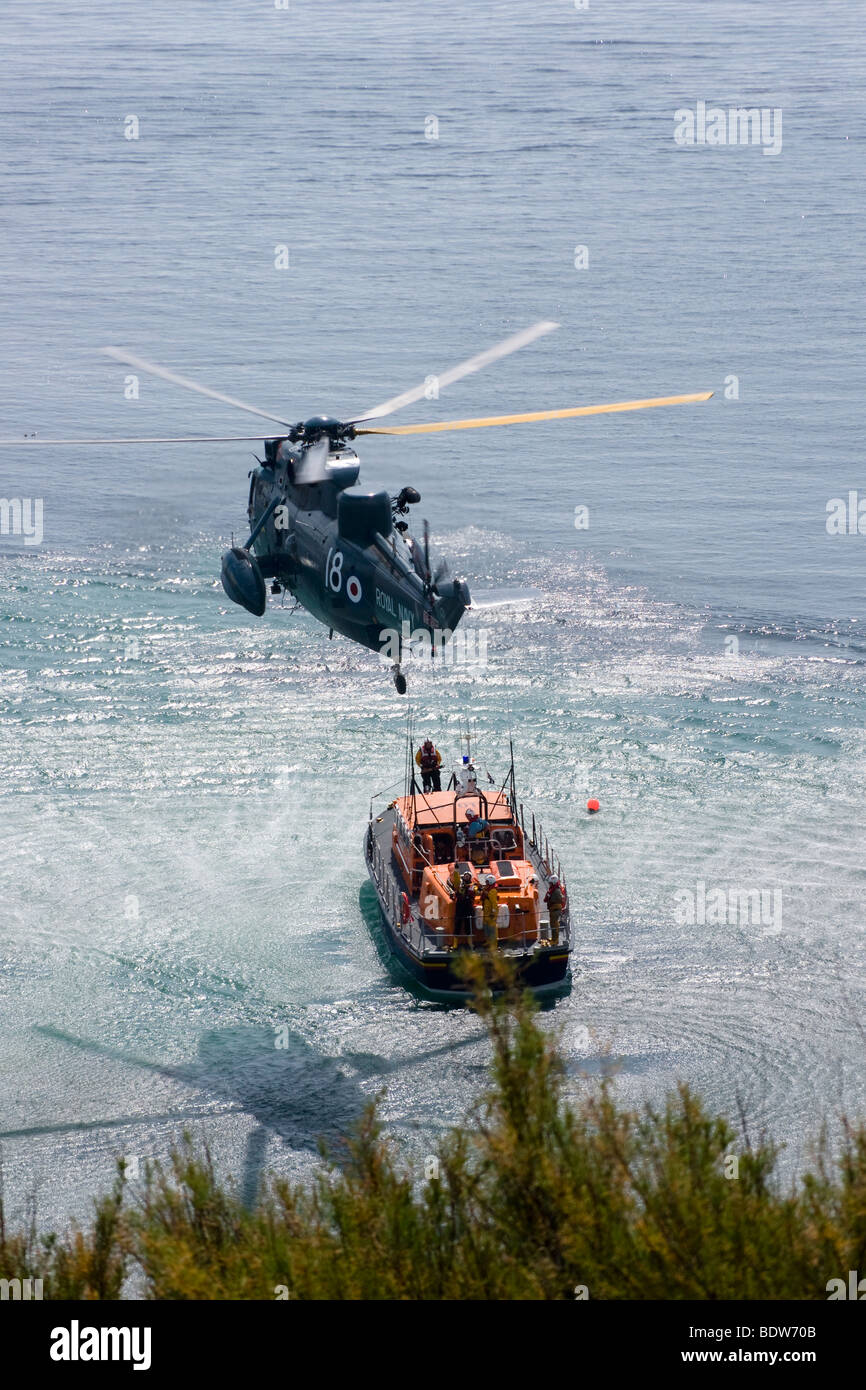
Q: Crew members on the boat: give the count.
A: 5